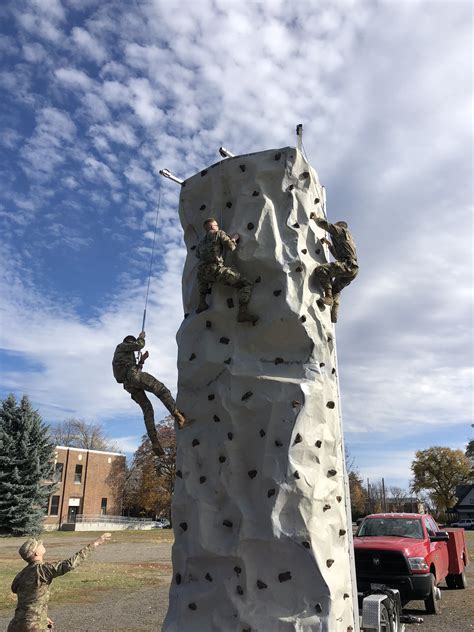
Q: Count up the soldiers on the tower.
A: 3